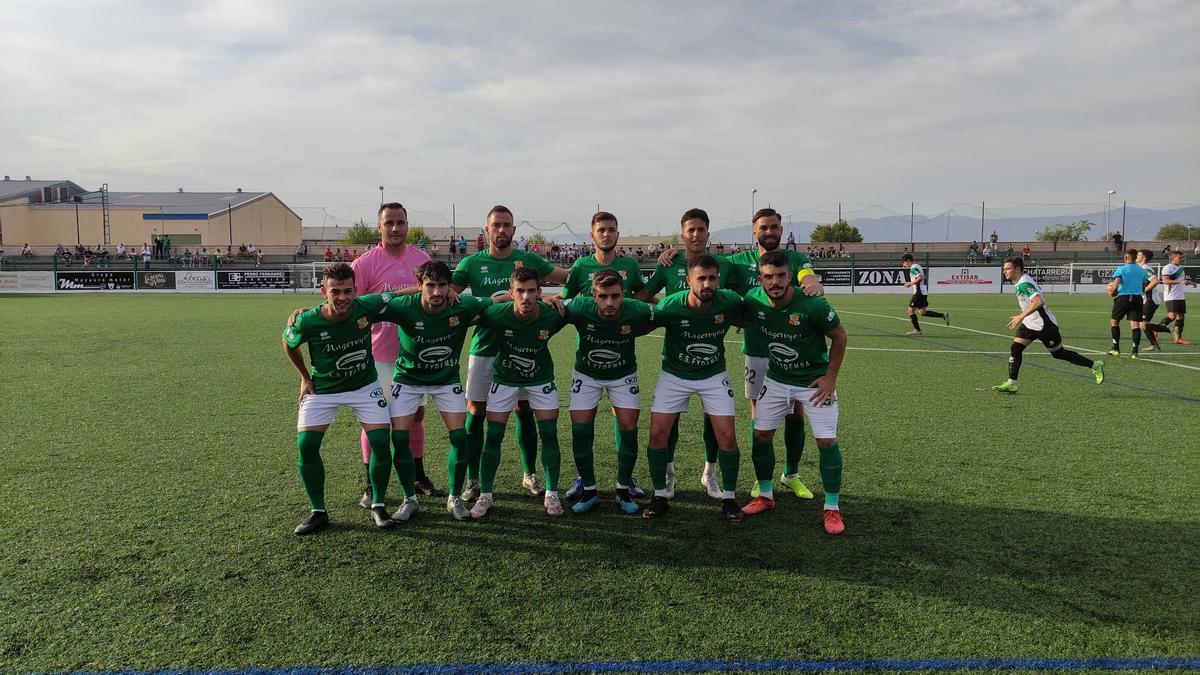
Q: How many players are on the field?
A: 15